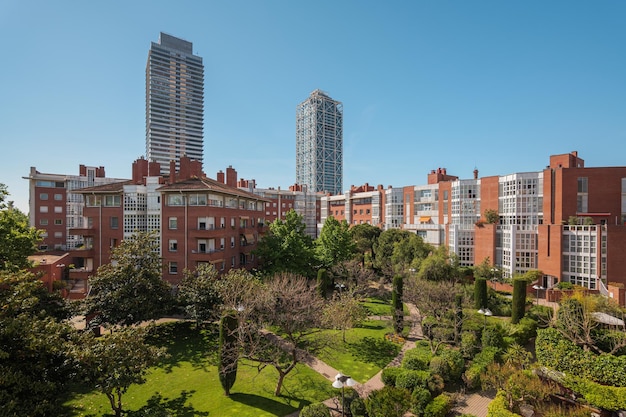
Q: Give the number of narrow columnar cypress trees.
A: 6